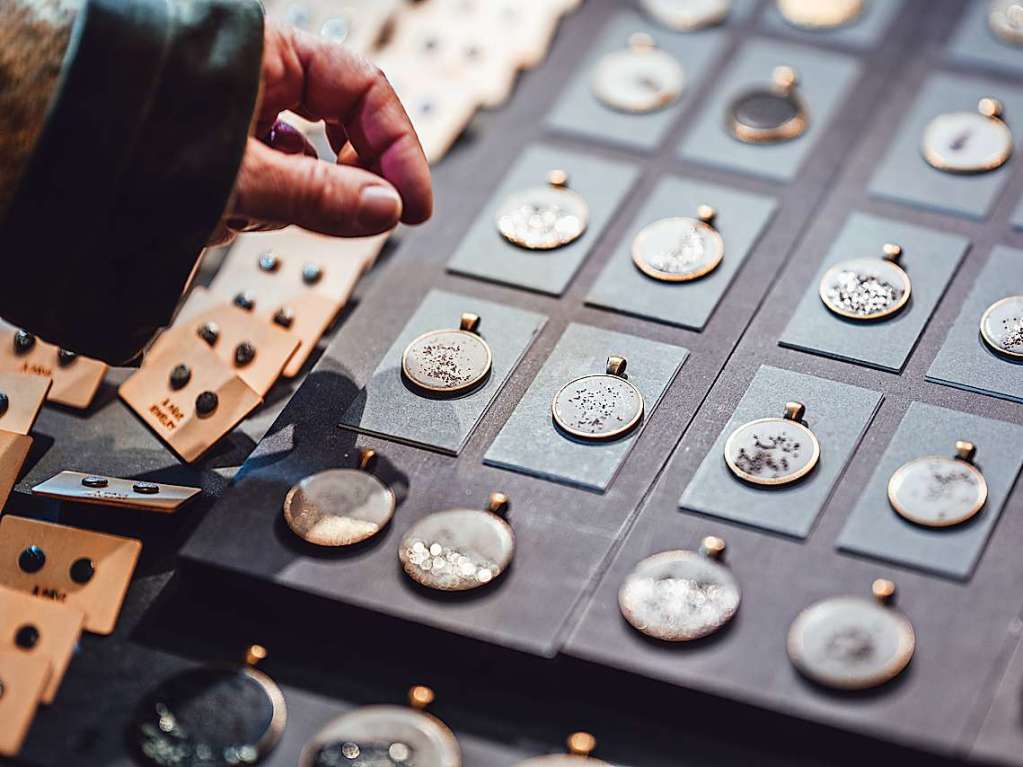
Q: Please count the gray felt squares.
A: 15